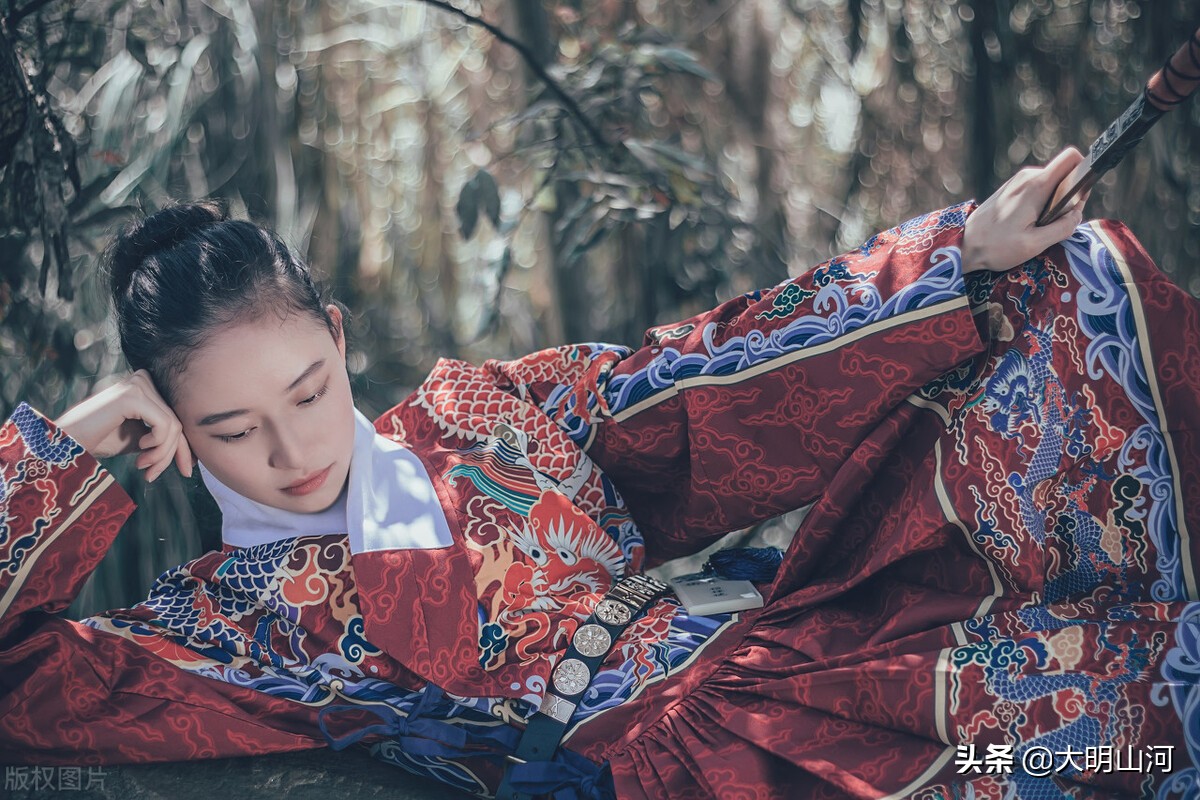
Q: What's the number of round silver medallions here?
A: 3